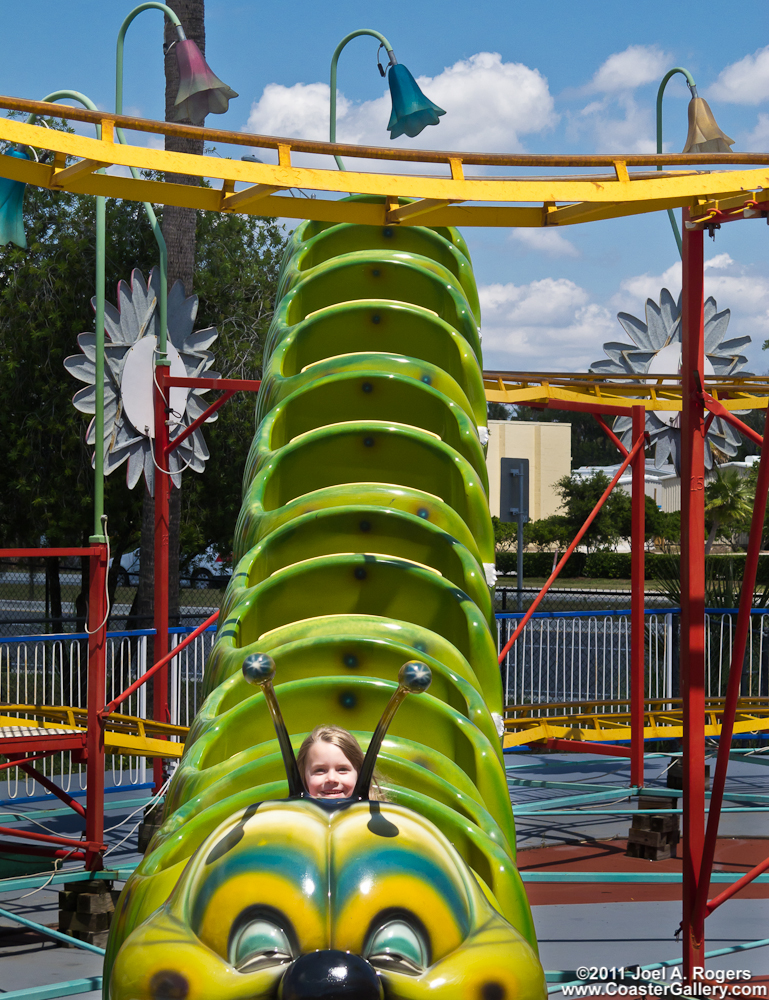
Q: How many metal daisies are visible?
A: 2